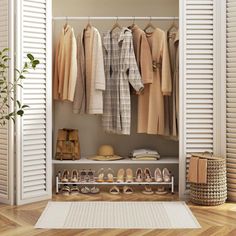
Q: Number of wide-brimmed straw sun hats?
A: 1